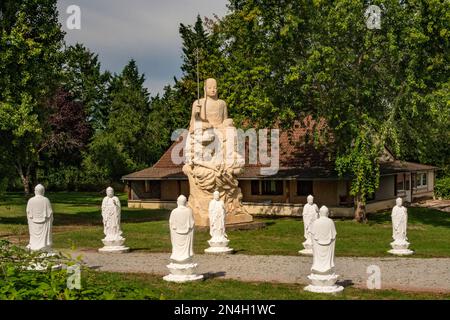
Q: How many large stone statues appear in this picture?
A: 1